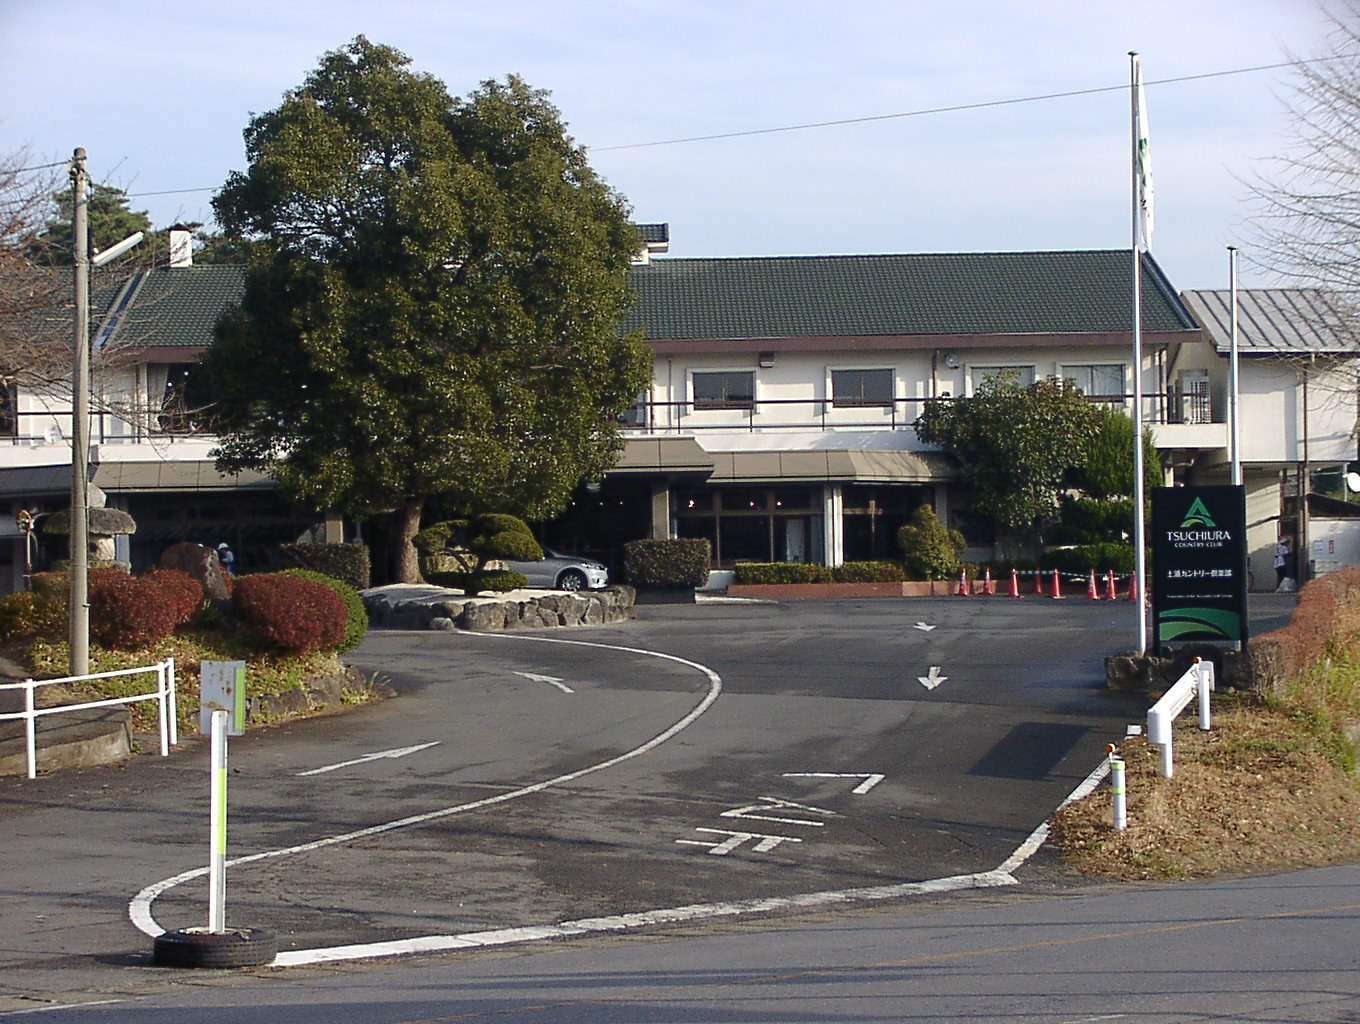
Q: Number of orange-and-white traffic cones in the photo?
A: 8